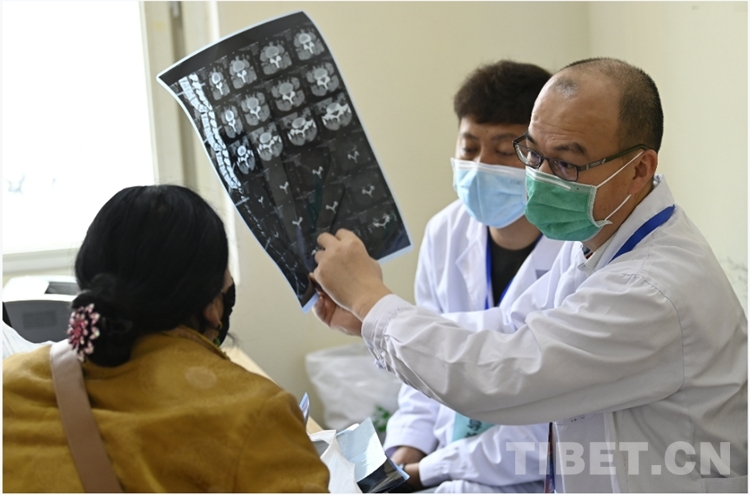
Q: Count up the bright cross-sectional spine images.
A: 12